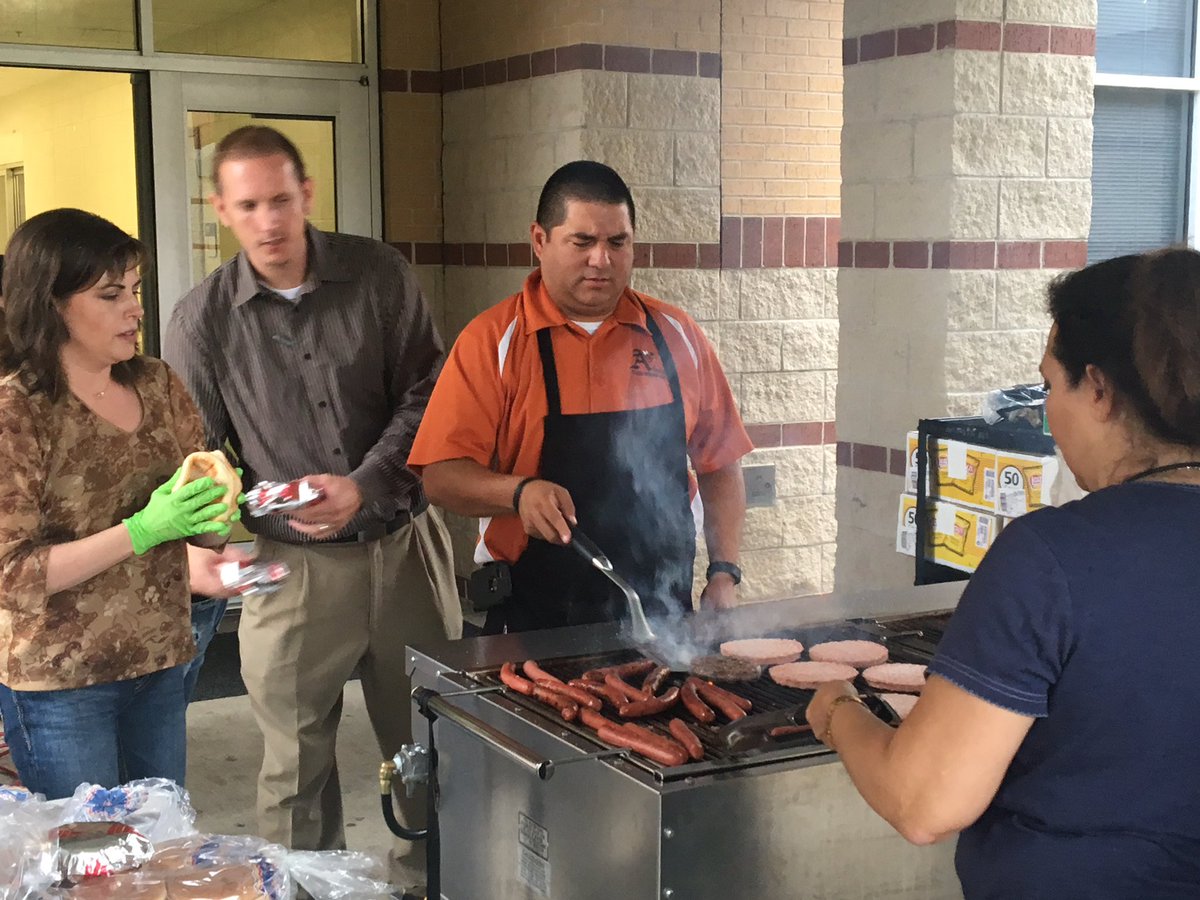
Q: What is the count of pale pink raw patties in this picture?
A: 5